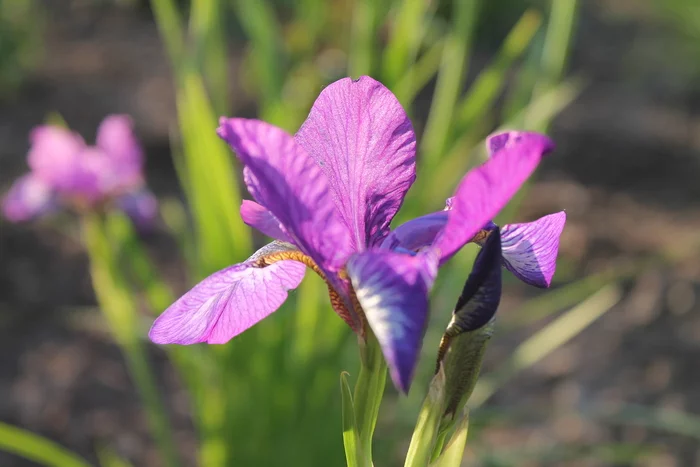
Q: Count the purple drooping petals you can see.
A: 3